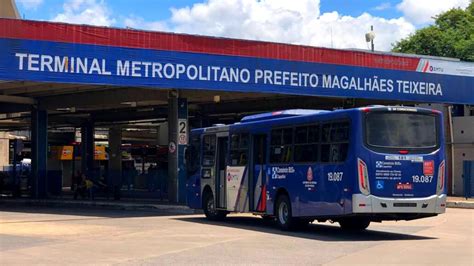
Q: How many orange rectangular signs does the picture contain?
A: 2